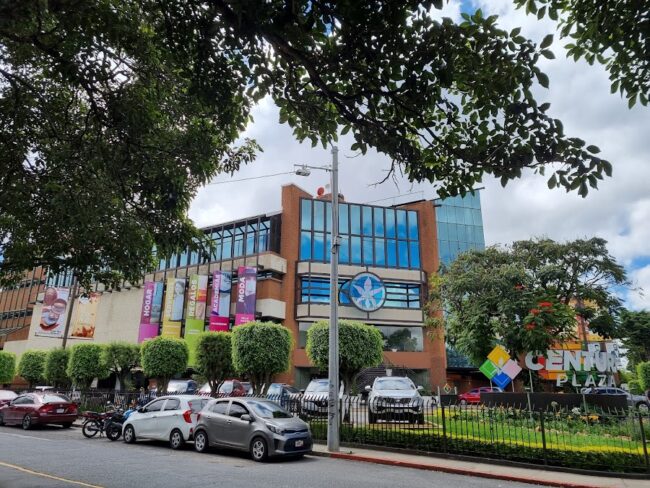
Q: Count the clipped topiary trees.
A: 9